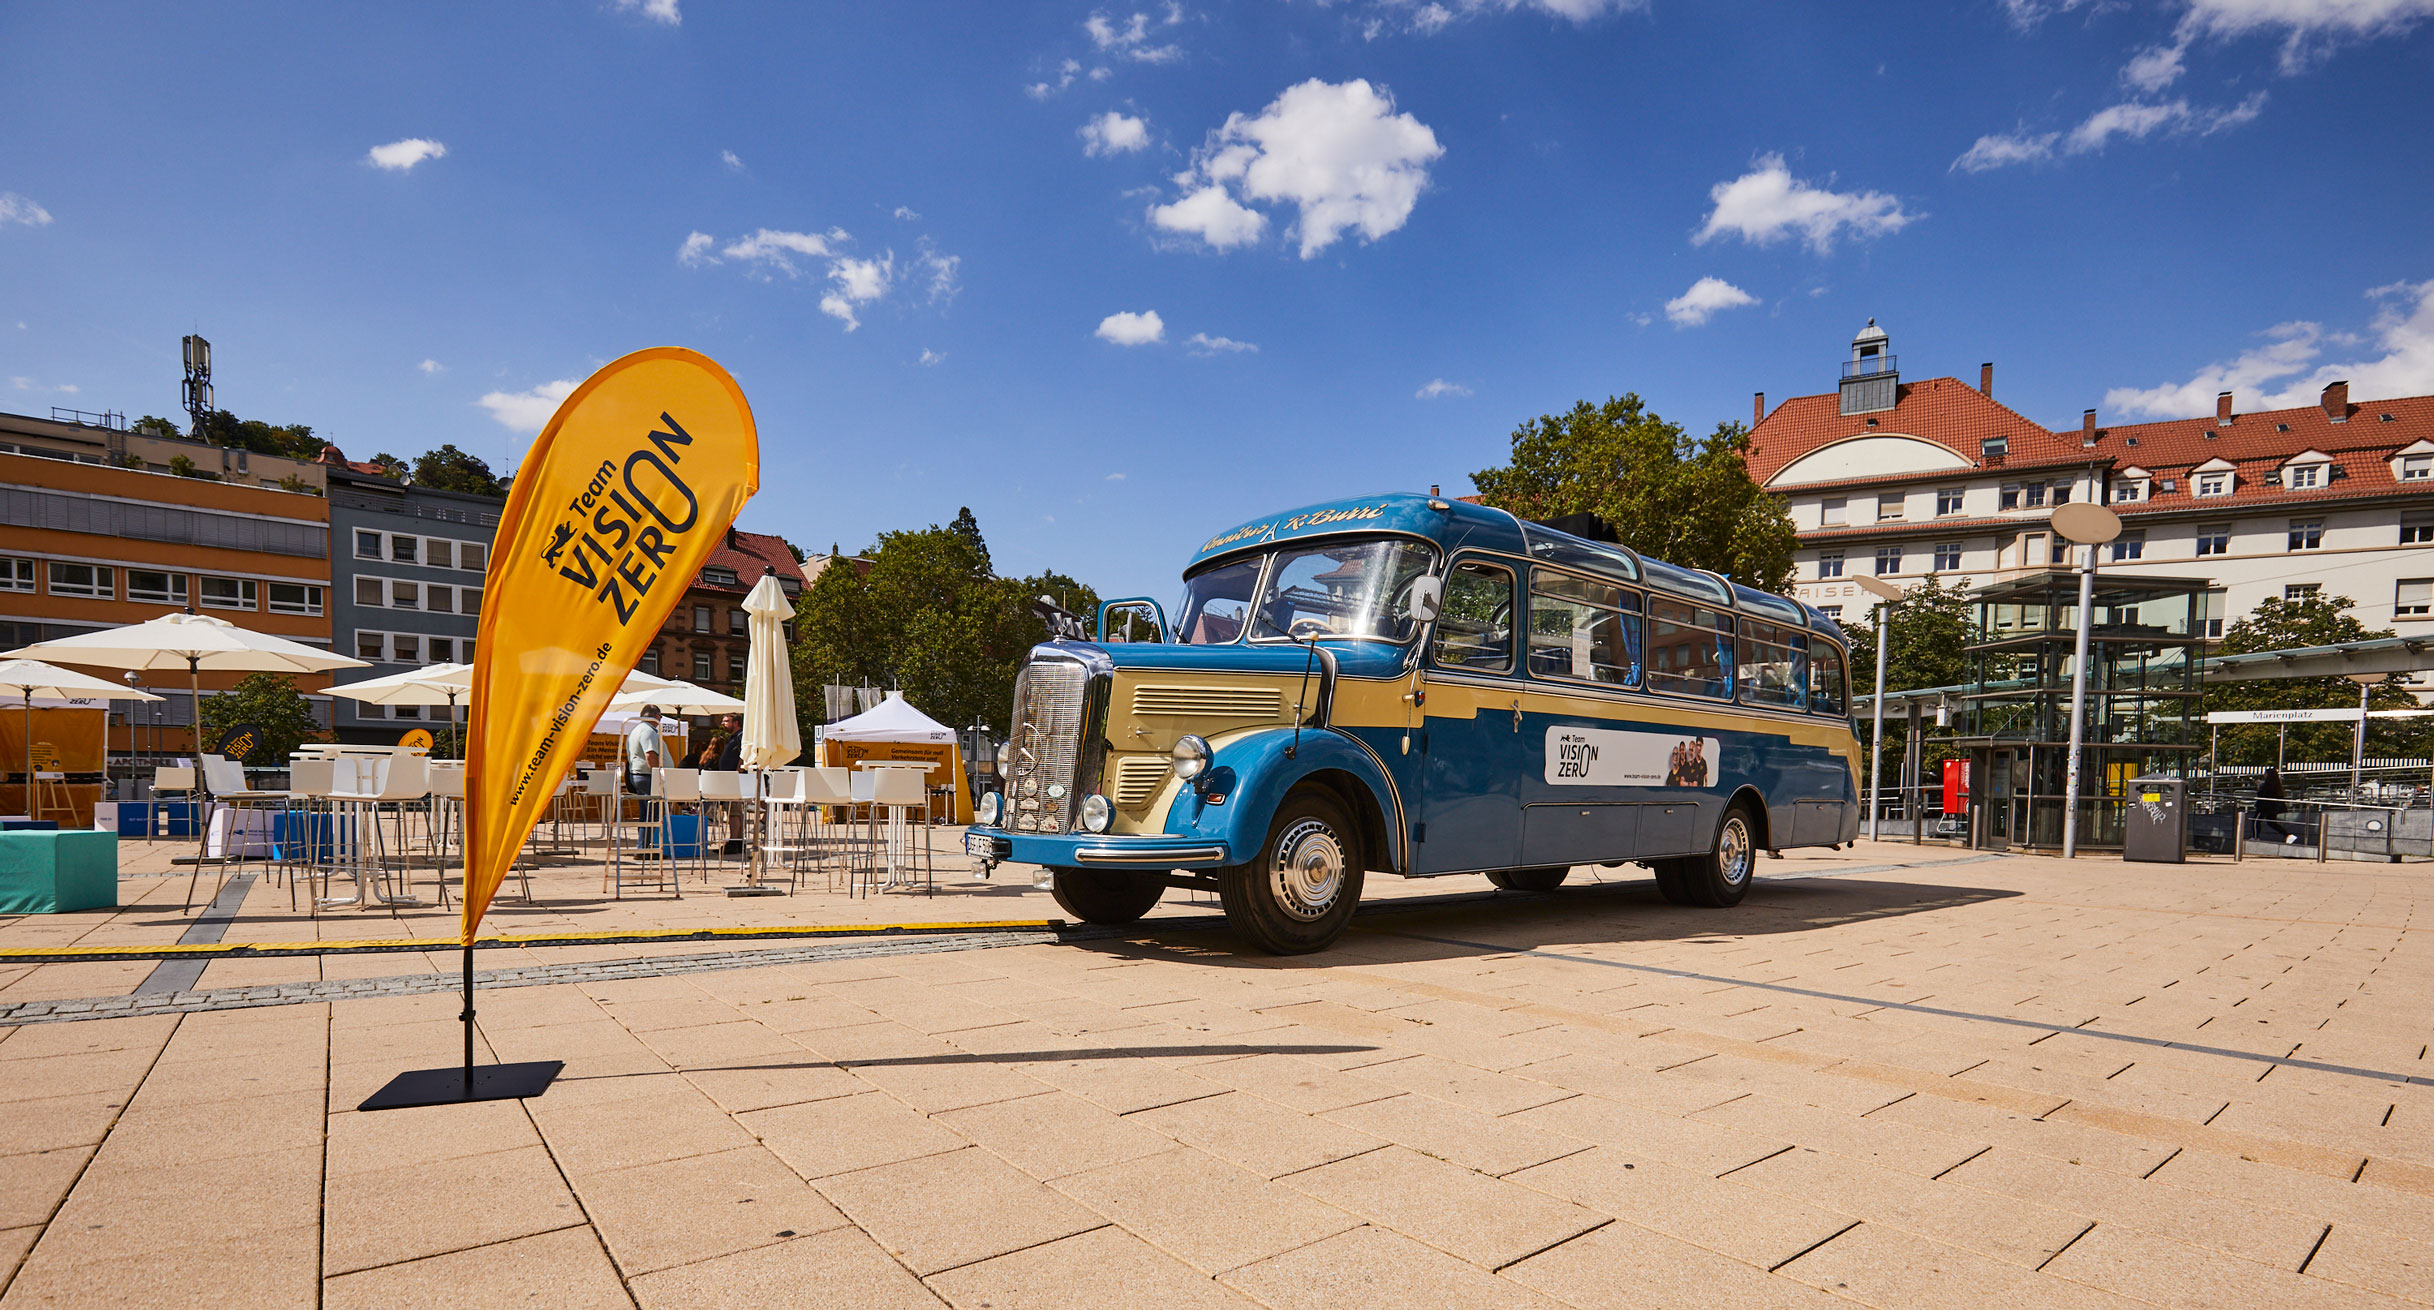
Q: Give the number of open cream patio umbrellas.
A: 5